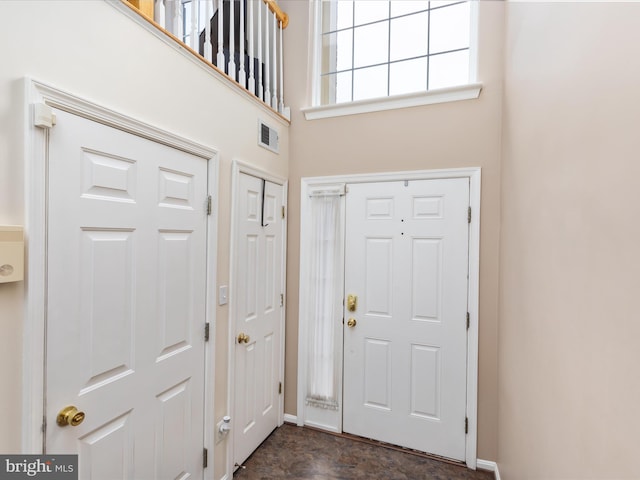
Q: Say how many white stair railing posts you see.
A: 12